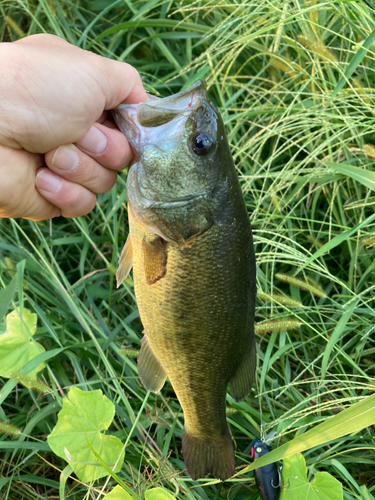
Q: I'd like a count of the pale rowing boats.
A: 0